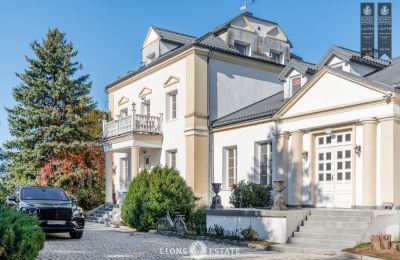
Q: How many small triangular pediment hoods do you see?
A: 3